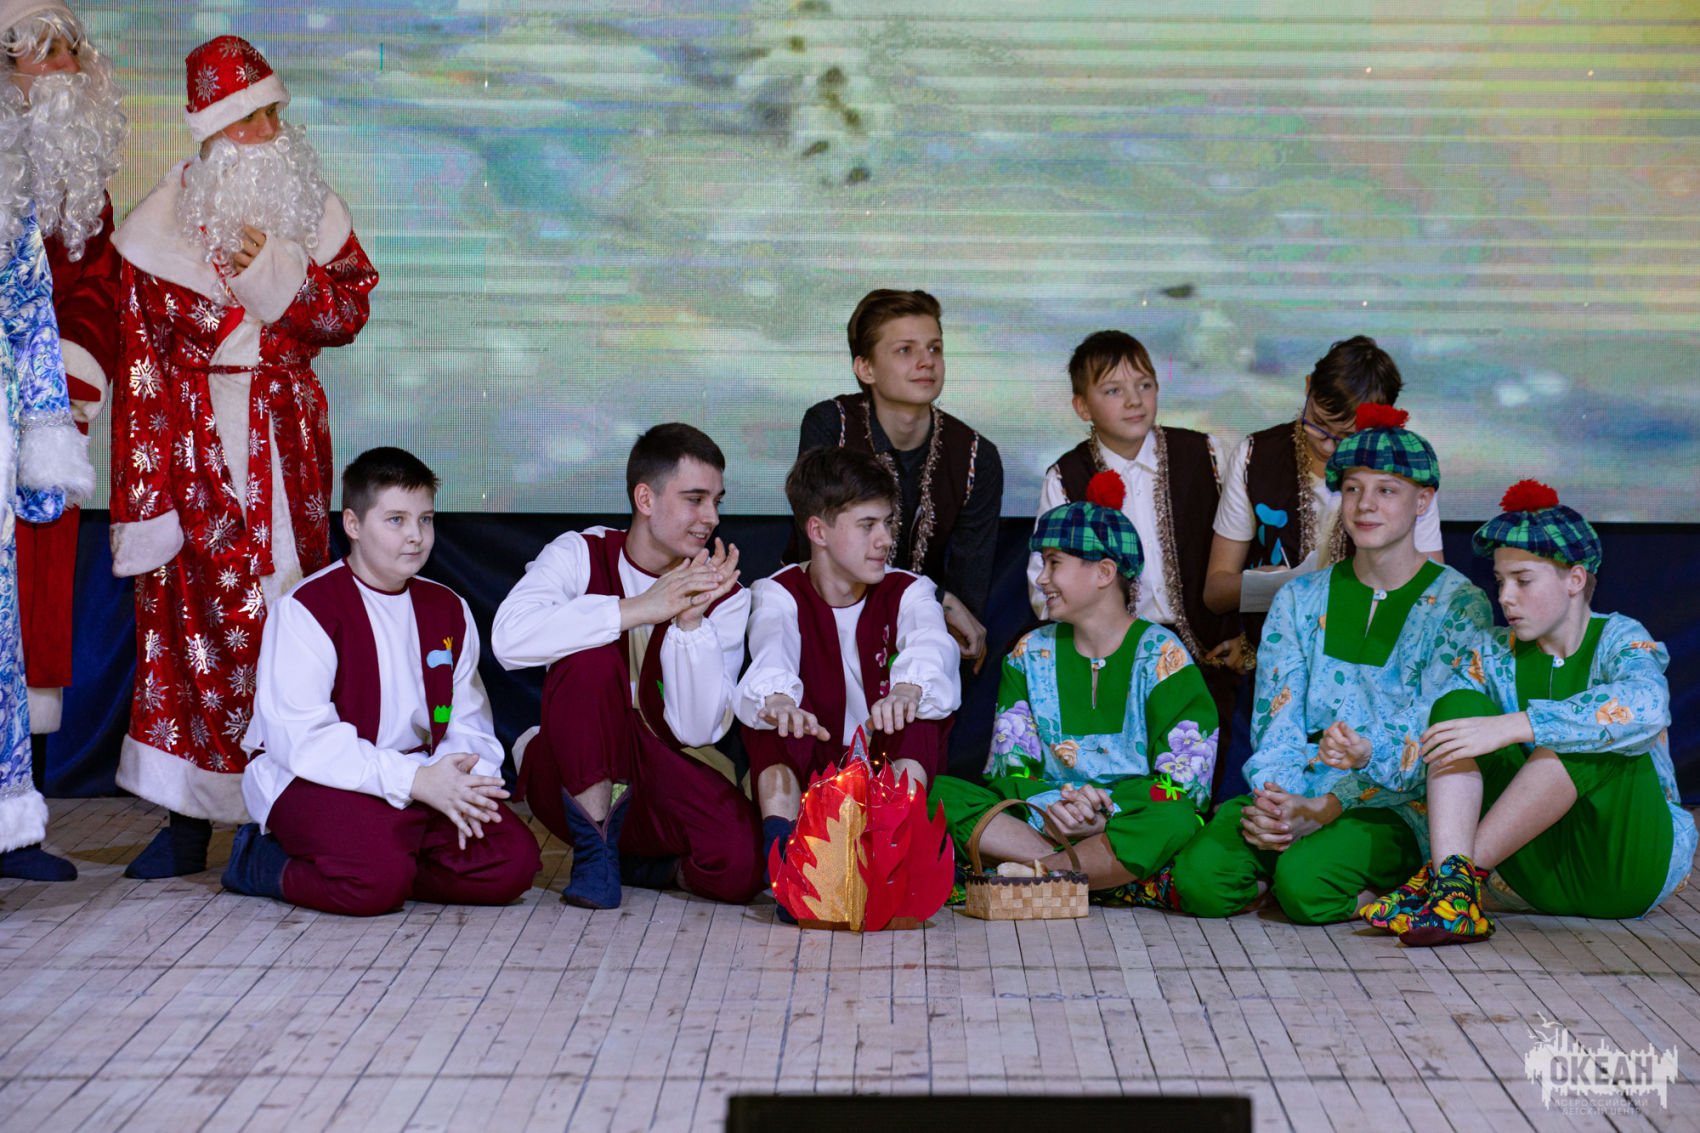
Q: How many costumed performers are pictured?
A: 12